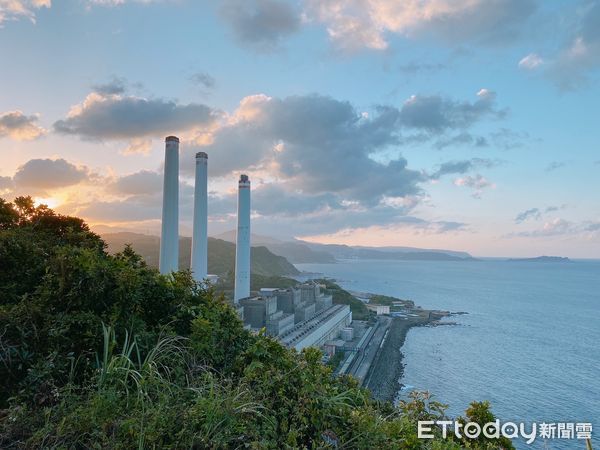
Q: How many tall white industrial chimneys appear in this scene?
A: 3